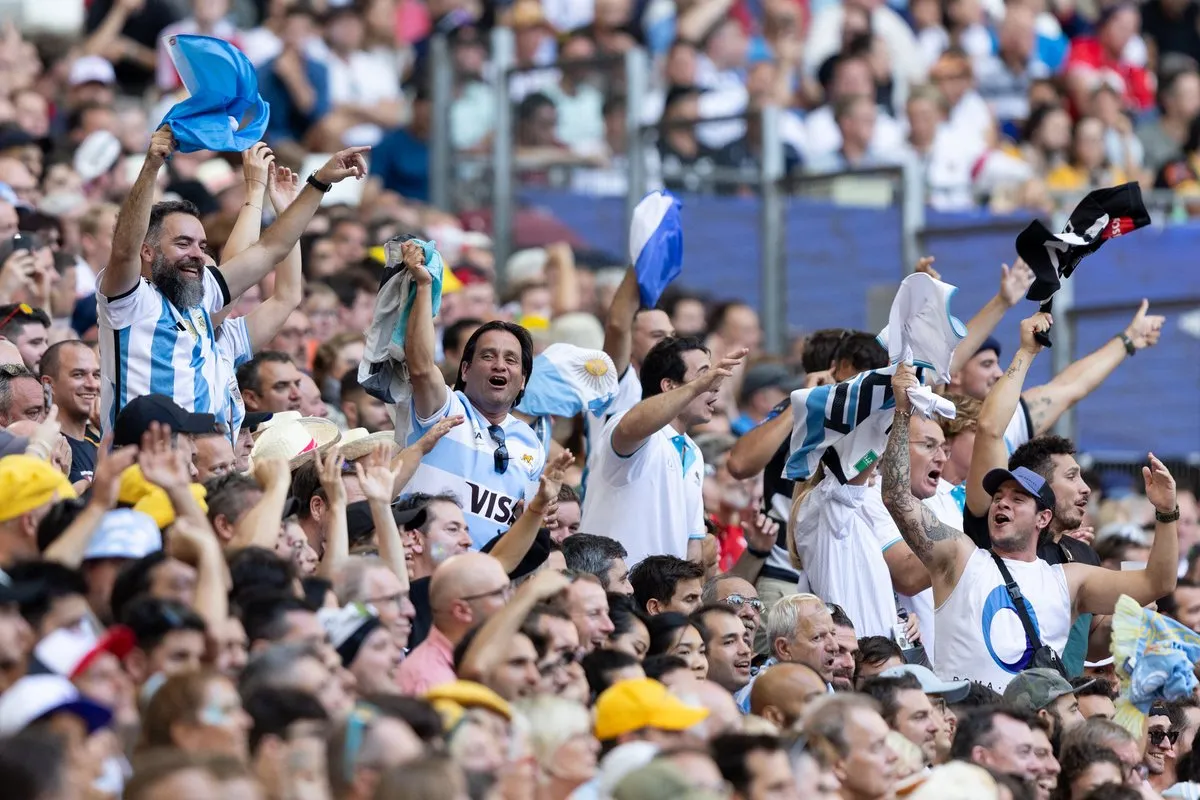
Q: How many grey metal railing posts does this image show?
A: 6